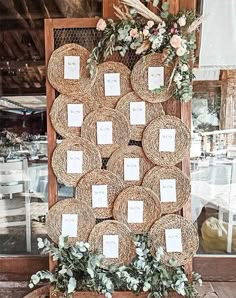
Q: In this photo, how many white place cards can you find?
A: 15